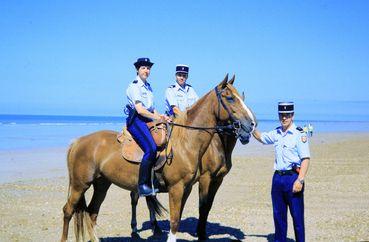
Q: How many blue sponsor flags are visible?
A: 0